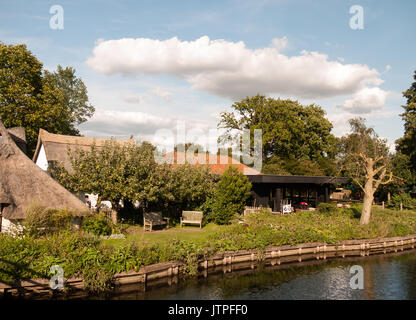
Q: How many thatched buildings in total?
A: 2